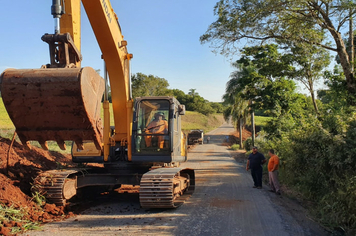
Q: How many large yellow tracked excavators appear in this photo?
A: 1